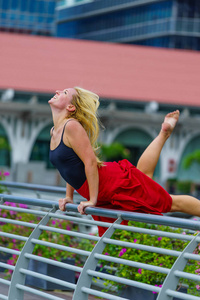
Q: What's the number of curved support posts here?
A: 3